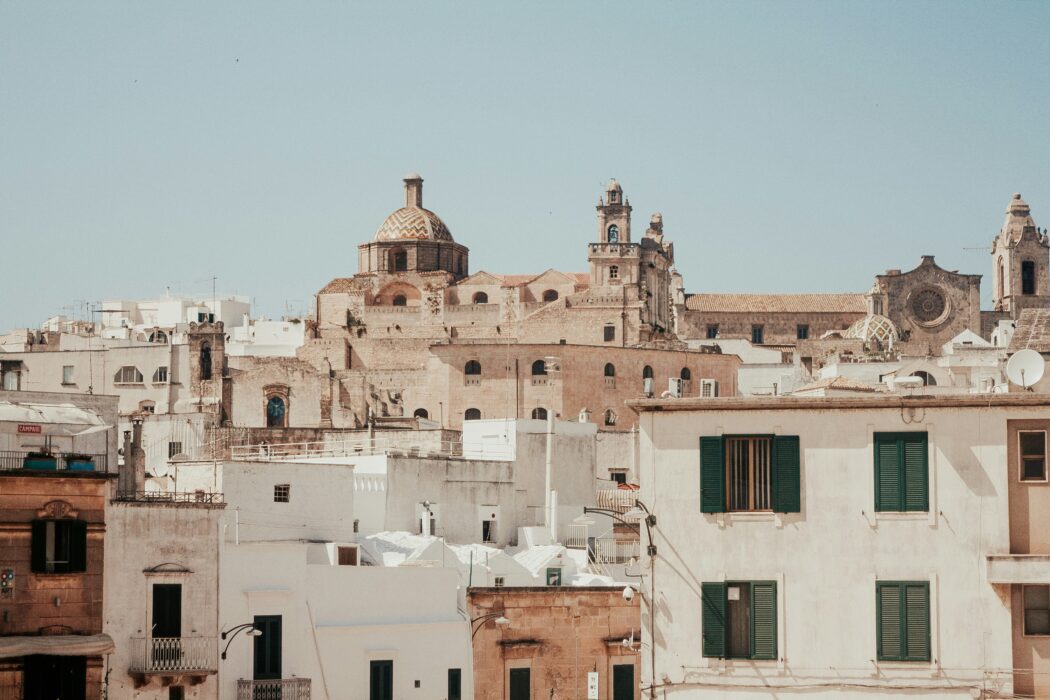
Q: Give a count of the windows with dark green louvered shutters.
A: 4